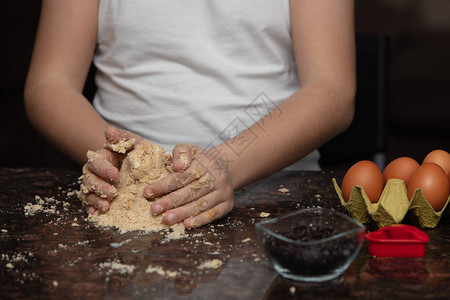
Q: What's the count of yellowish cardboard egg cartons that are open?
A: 1